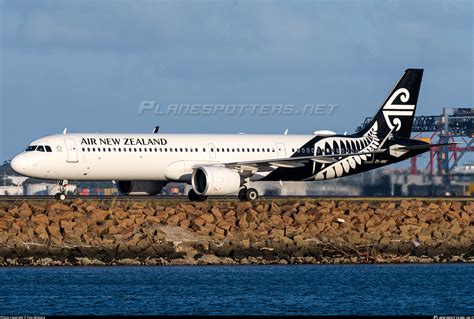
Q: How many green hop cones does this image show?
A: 0